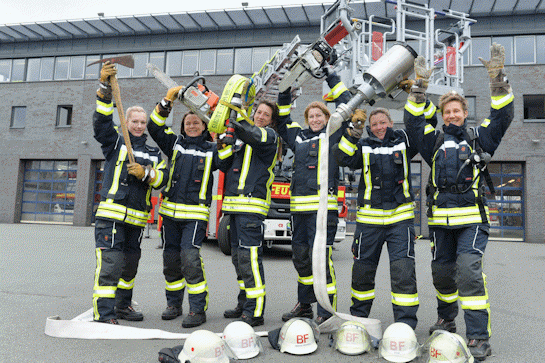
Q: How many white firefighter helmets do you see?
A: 6